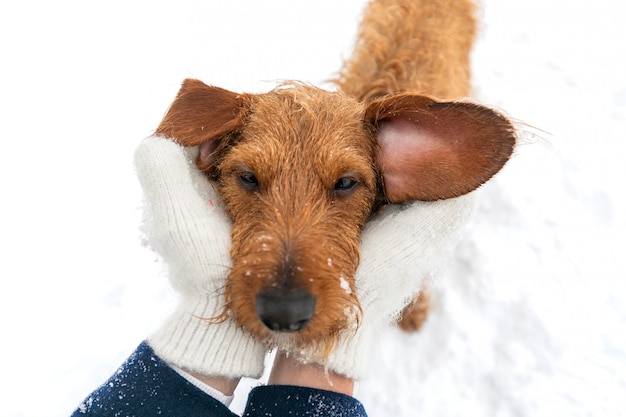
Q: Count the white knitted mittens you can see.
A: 2